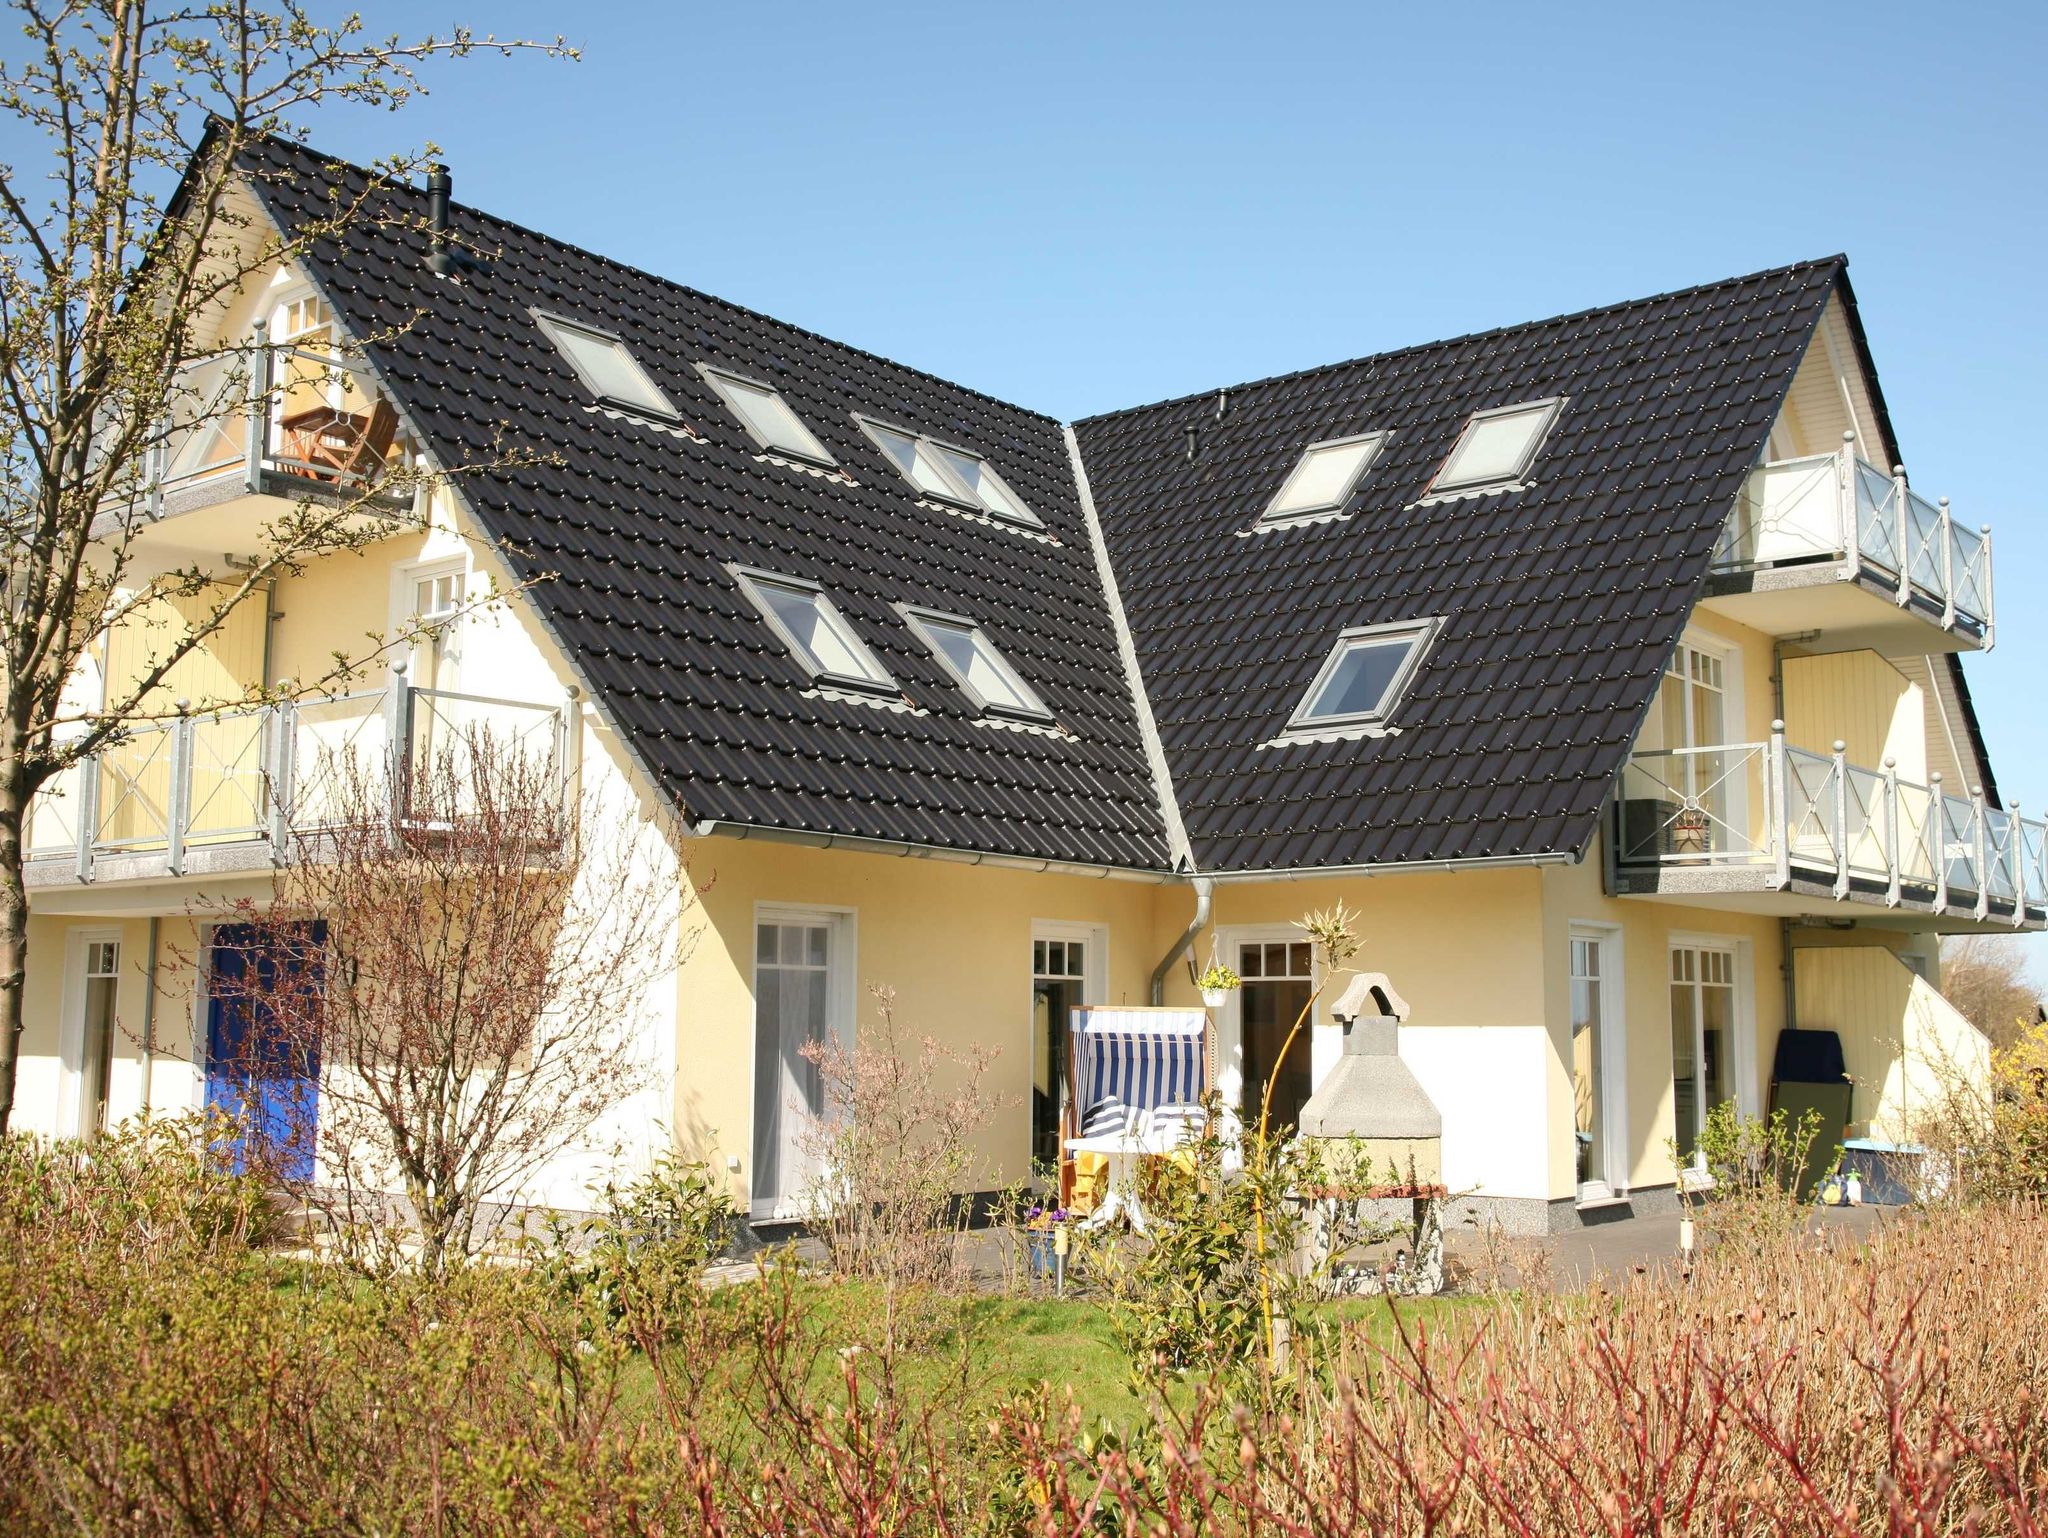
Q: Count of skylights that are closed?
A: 9